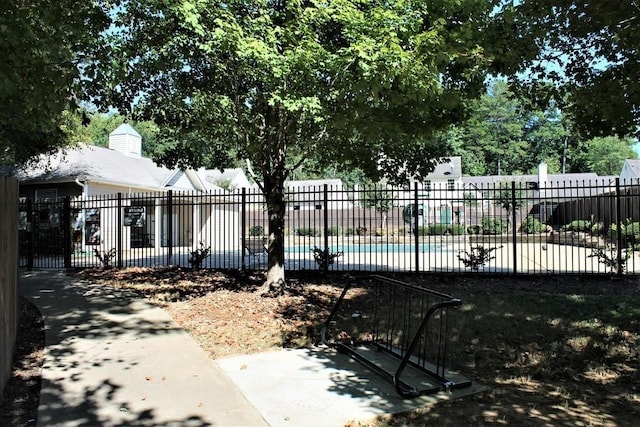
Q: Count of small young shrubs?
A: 5